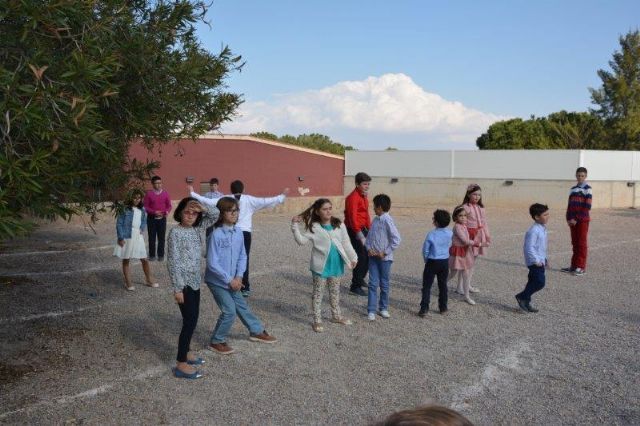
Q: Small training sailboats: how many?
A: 0